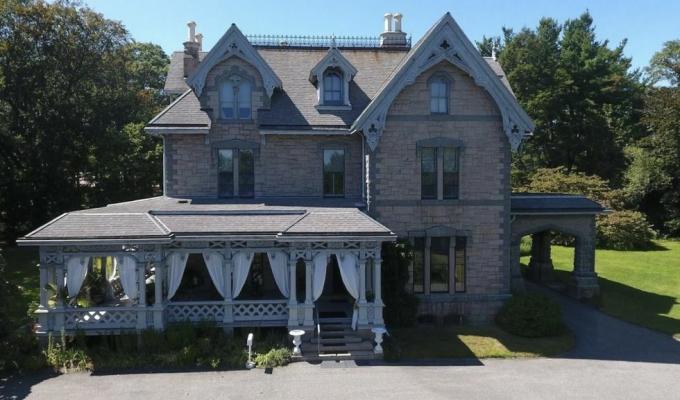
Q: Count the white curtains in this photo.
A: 8